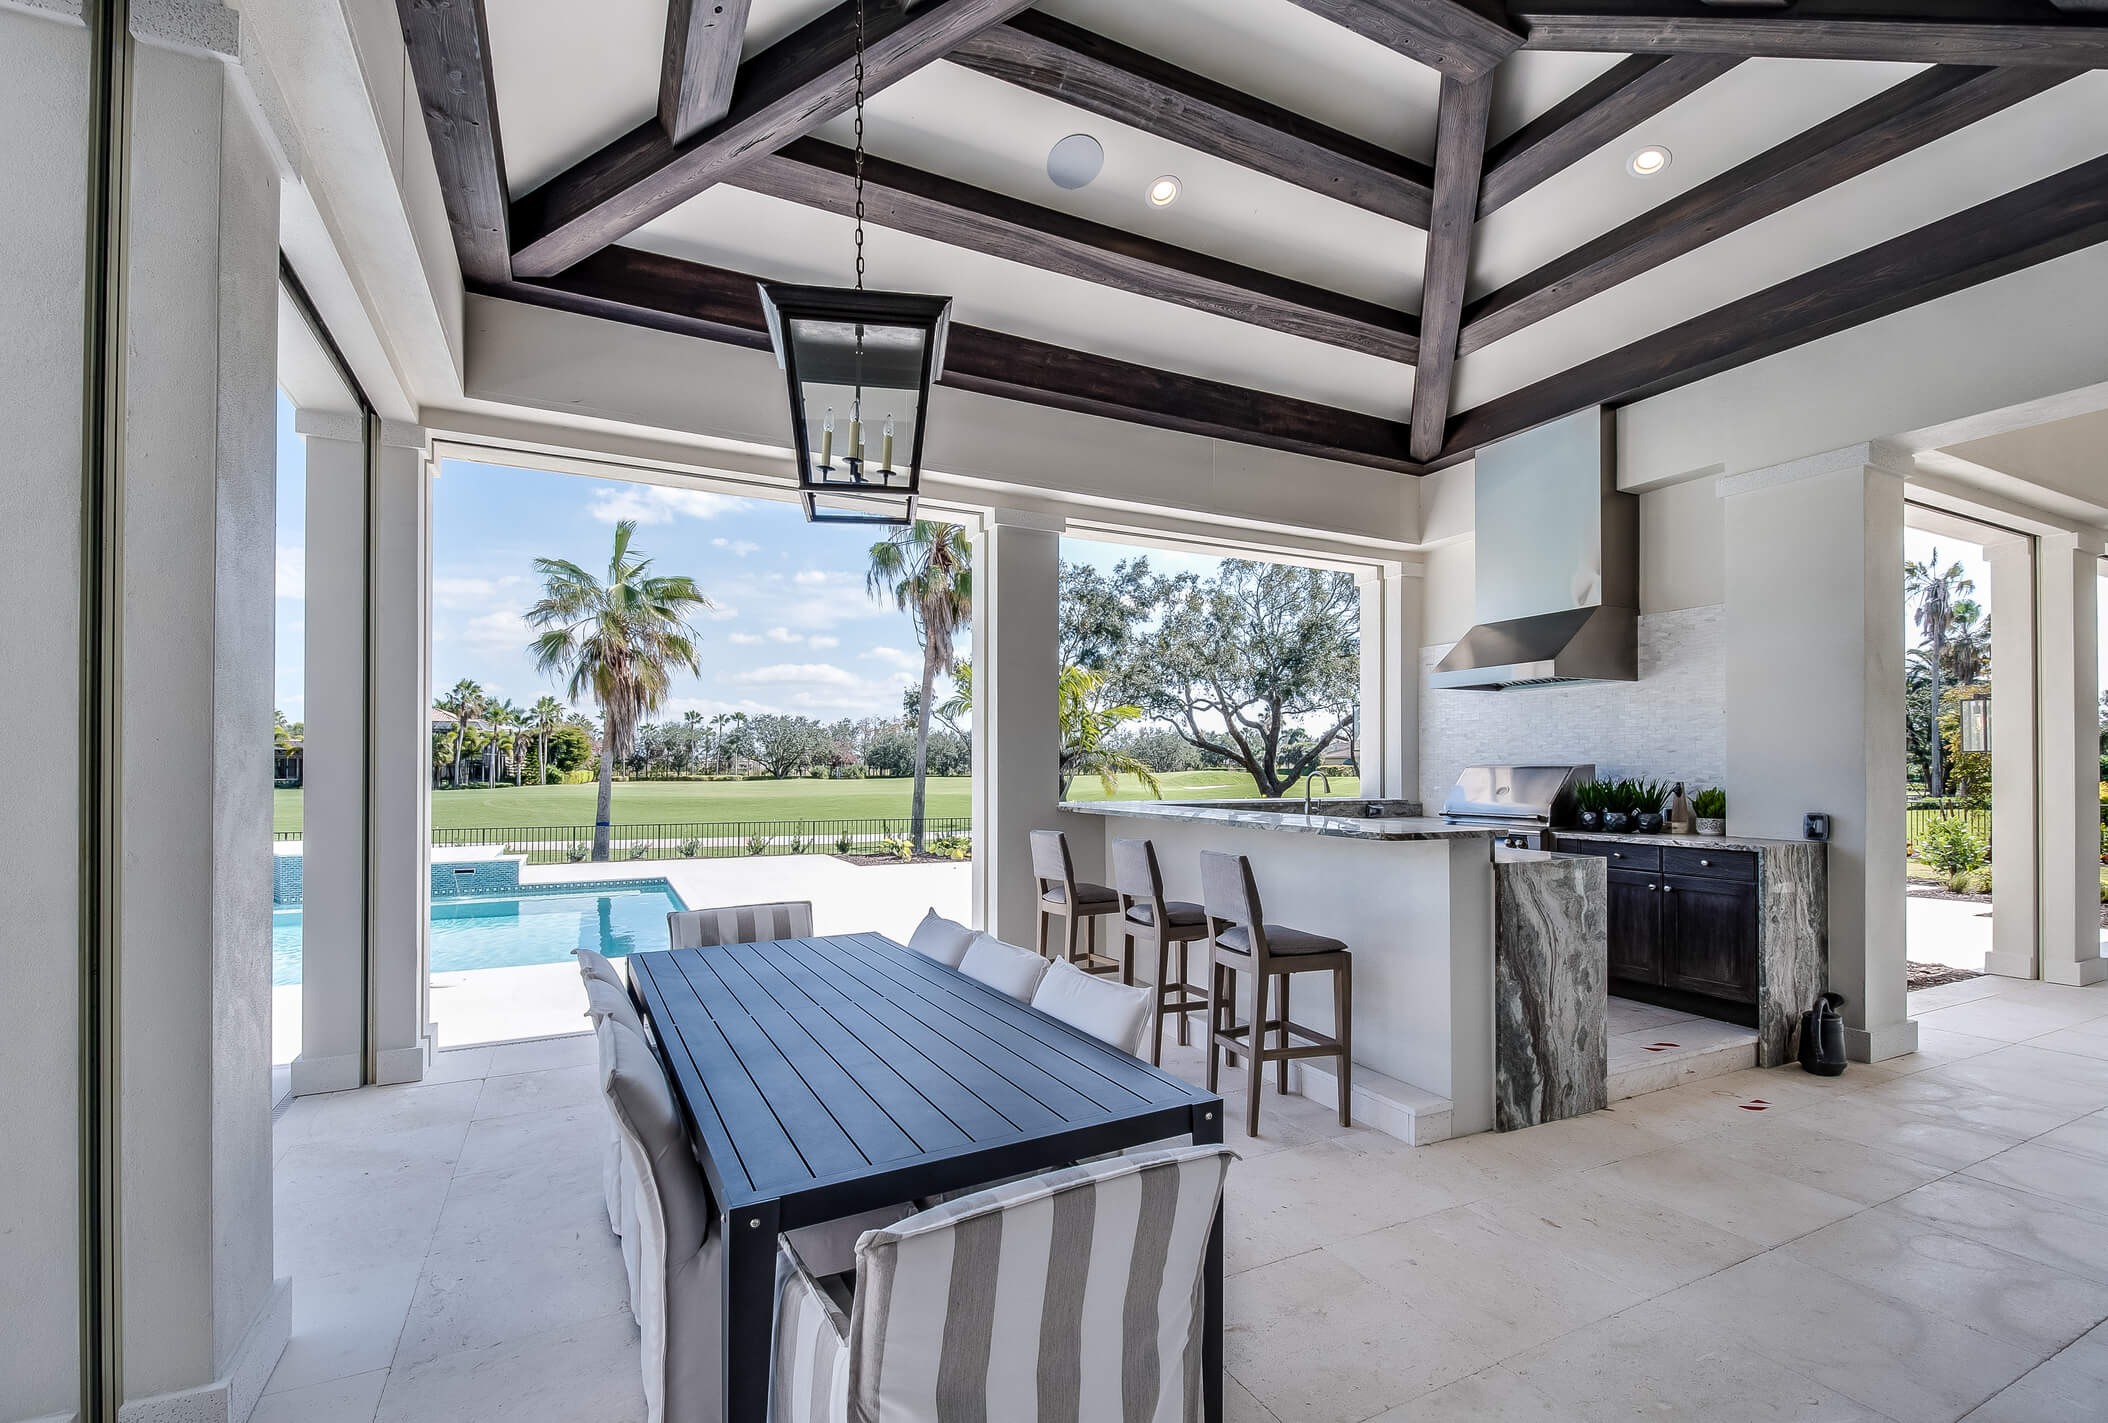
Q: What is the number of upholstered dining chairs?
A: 8